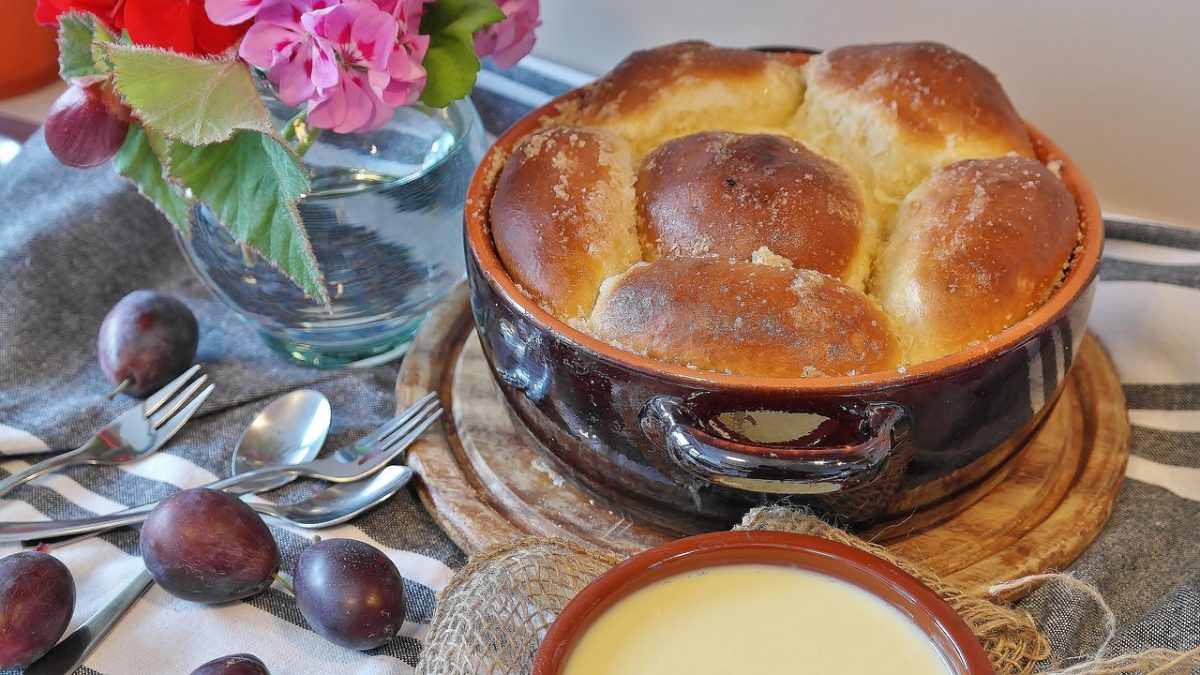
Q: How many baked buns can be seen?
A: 6